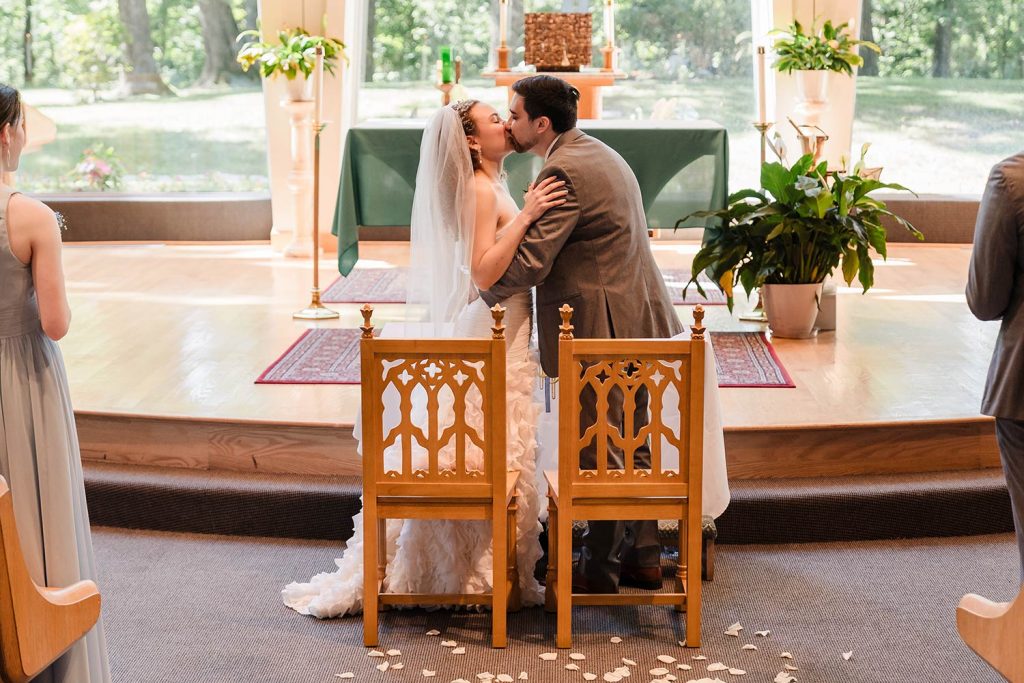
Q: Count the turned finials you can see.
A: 4